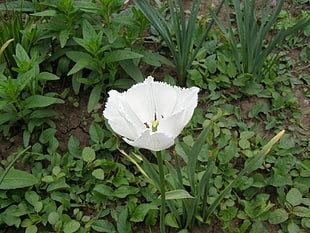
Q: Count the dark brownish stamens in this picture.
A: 3